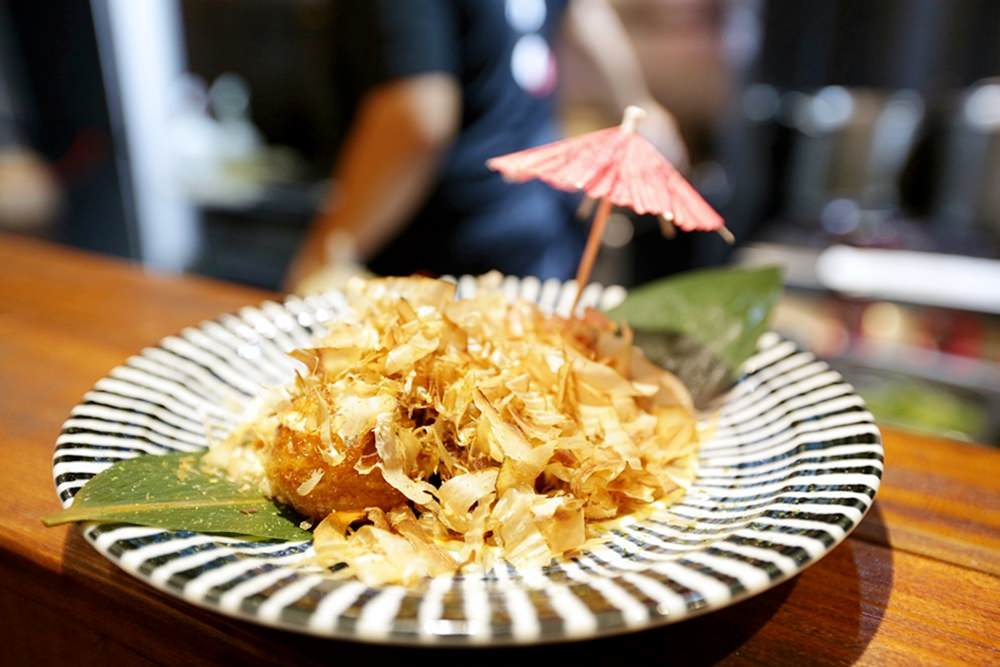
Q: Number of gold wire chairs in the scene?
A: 0